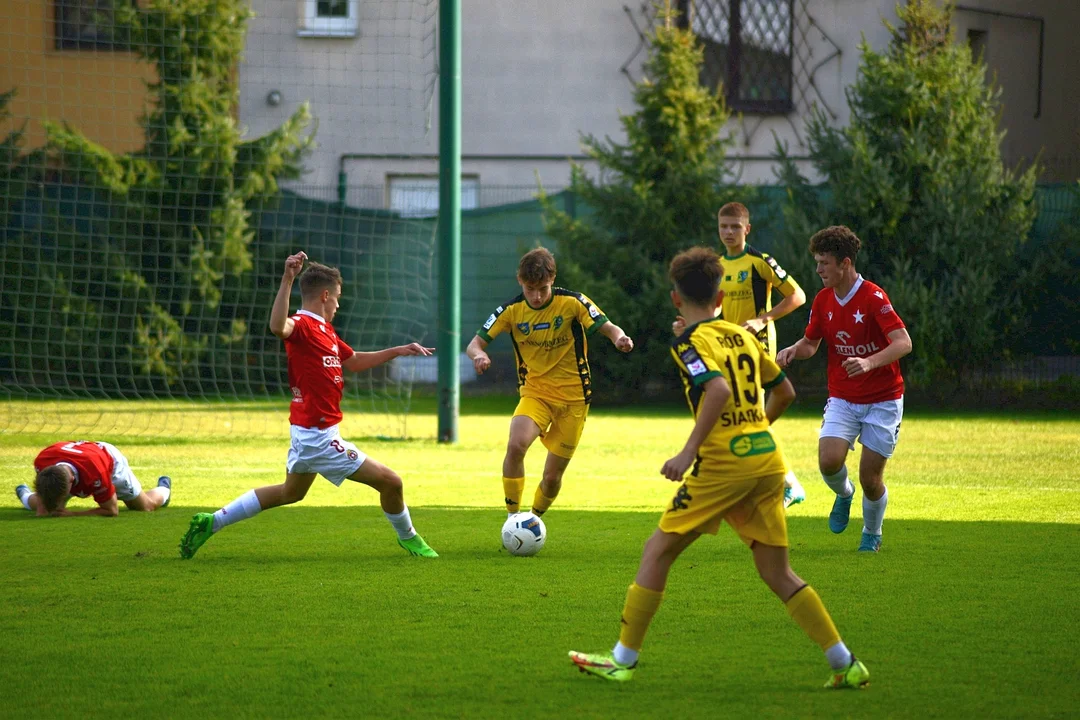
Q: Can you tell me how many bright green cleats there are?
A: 4